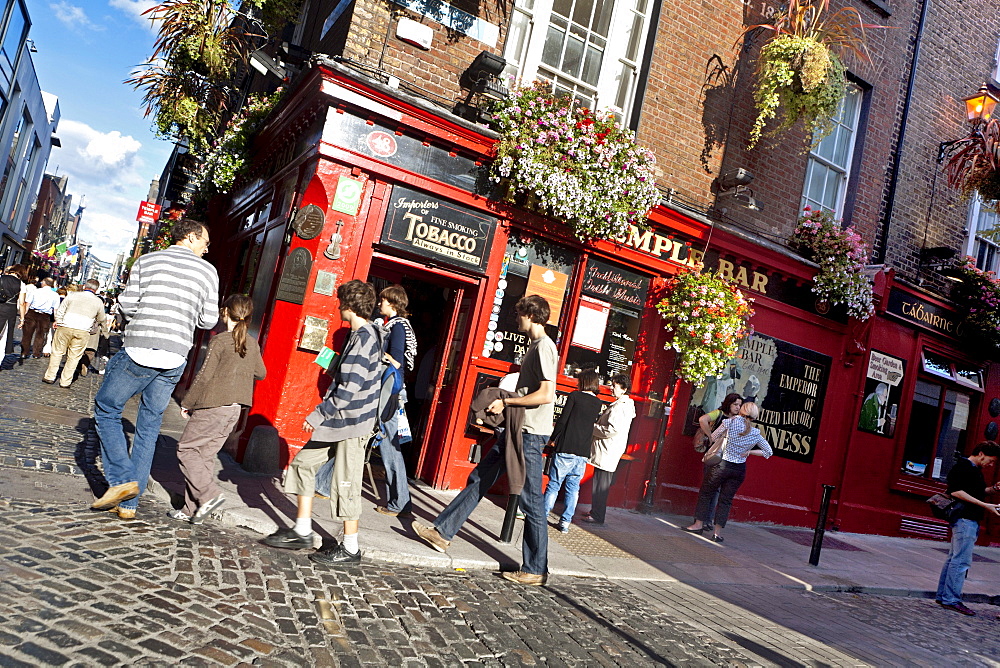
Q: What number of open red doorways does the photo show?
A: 1